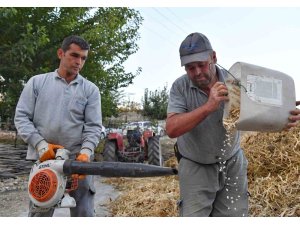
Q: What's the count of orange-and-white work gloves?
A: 2